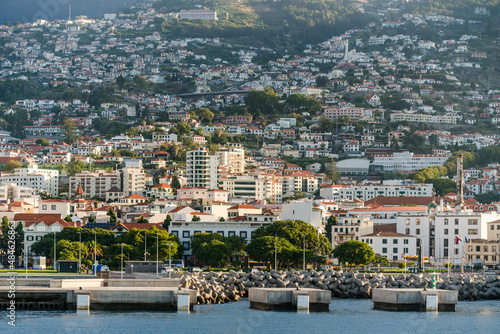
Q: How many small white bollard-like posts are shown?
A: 4